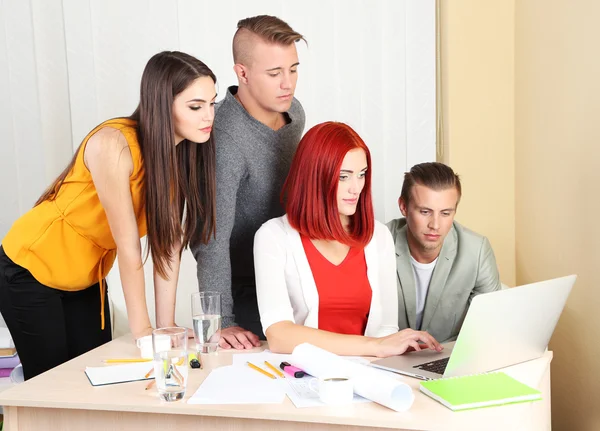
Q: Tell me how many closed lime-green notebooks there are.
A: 1